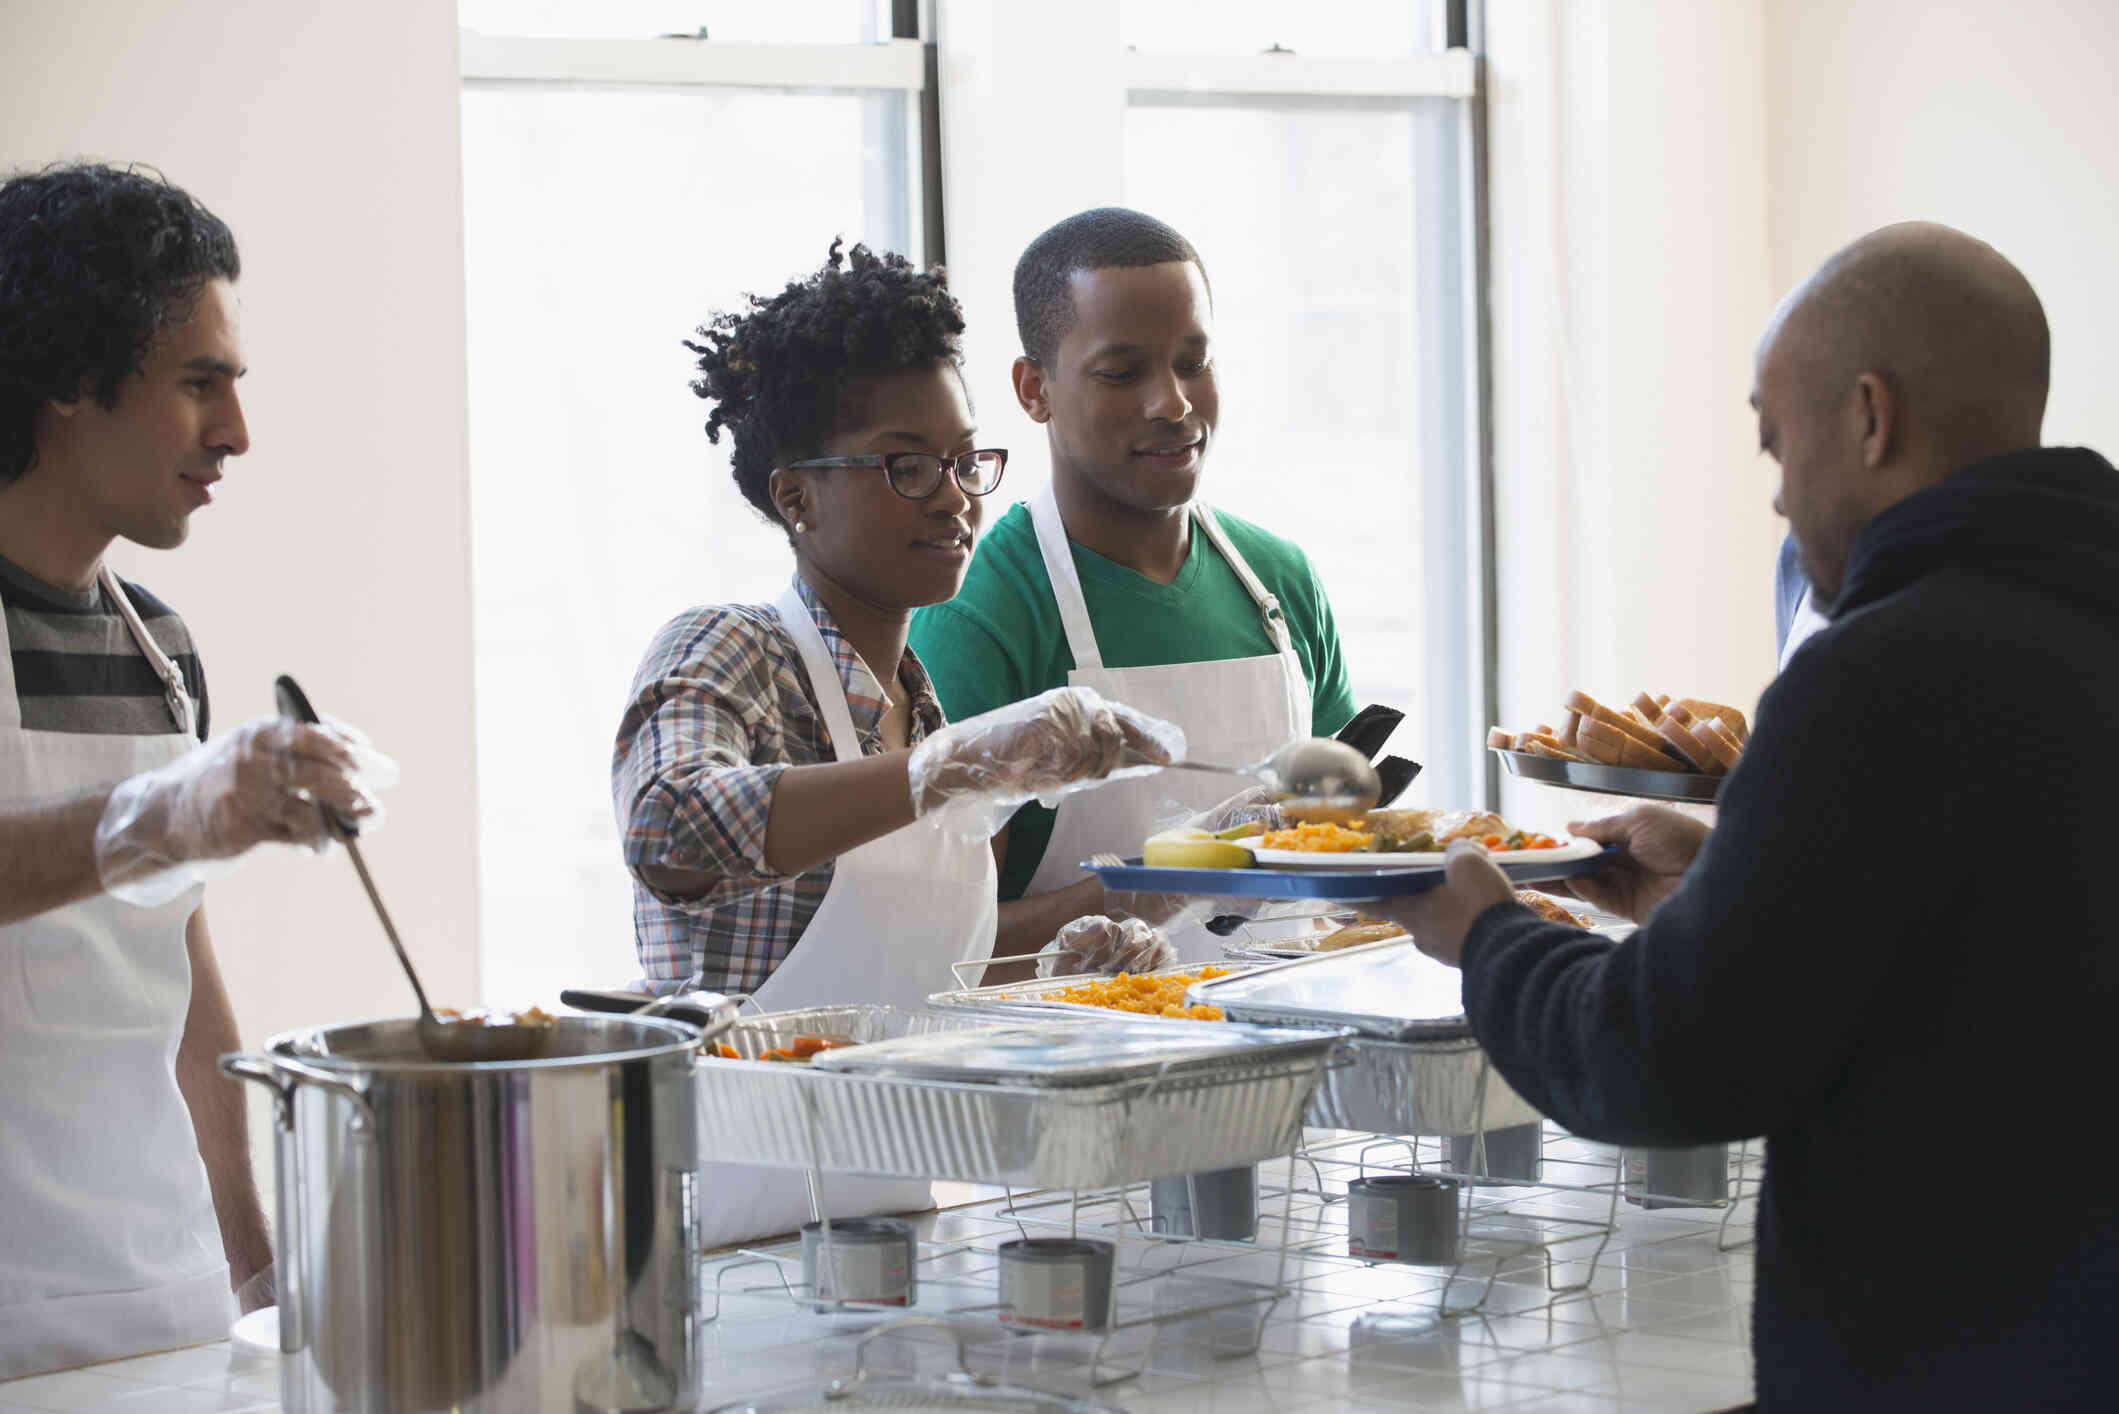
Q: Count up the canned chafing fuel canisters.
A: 6